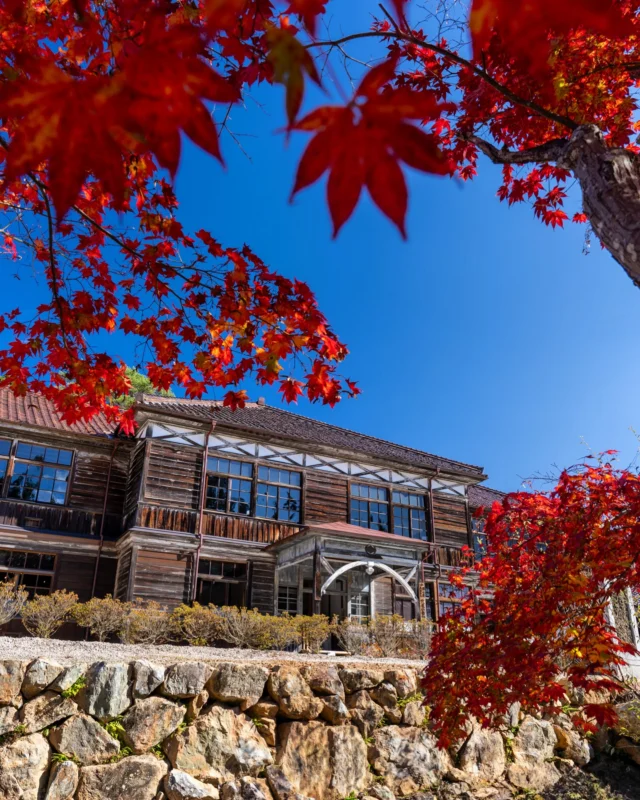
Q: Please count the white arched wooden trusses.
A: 1